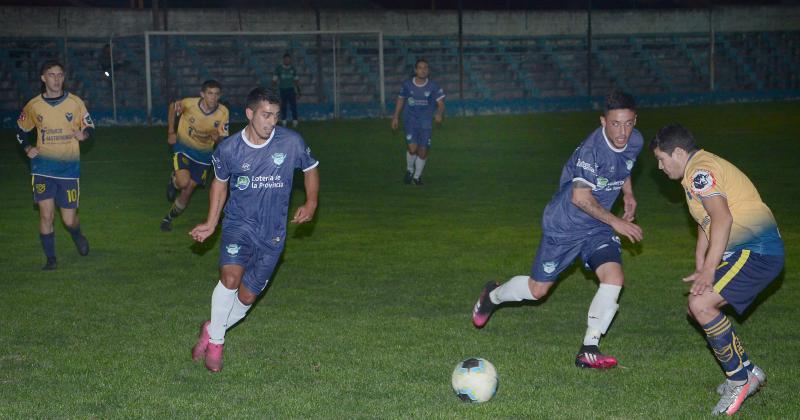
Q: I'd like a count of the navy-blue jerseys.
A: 3